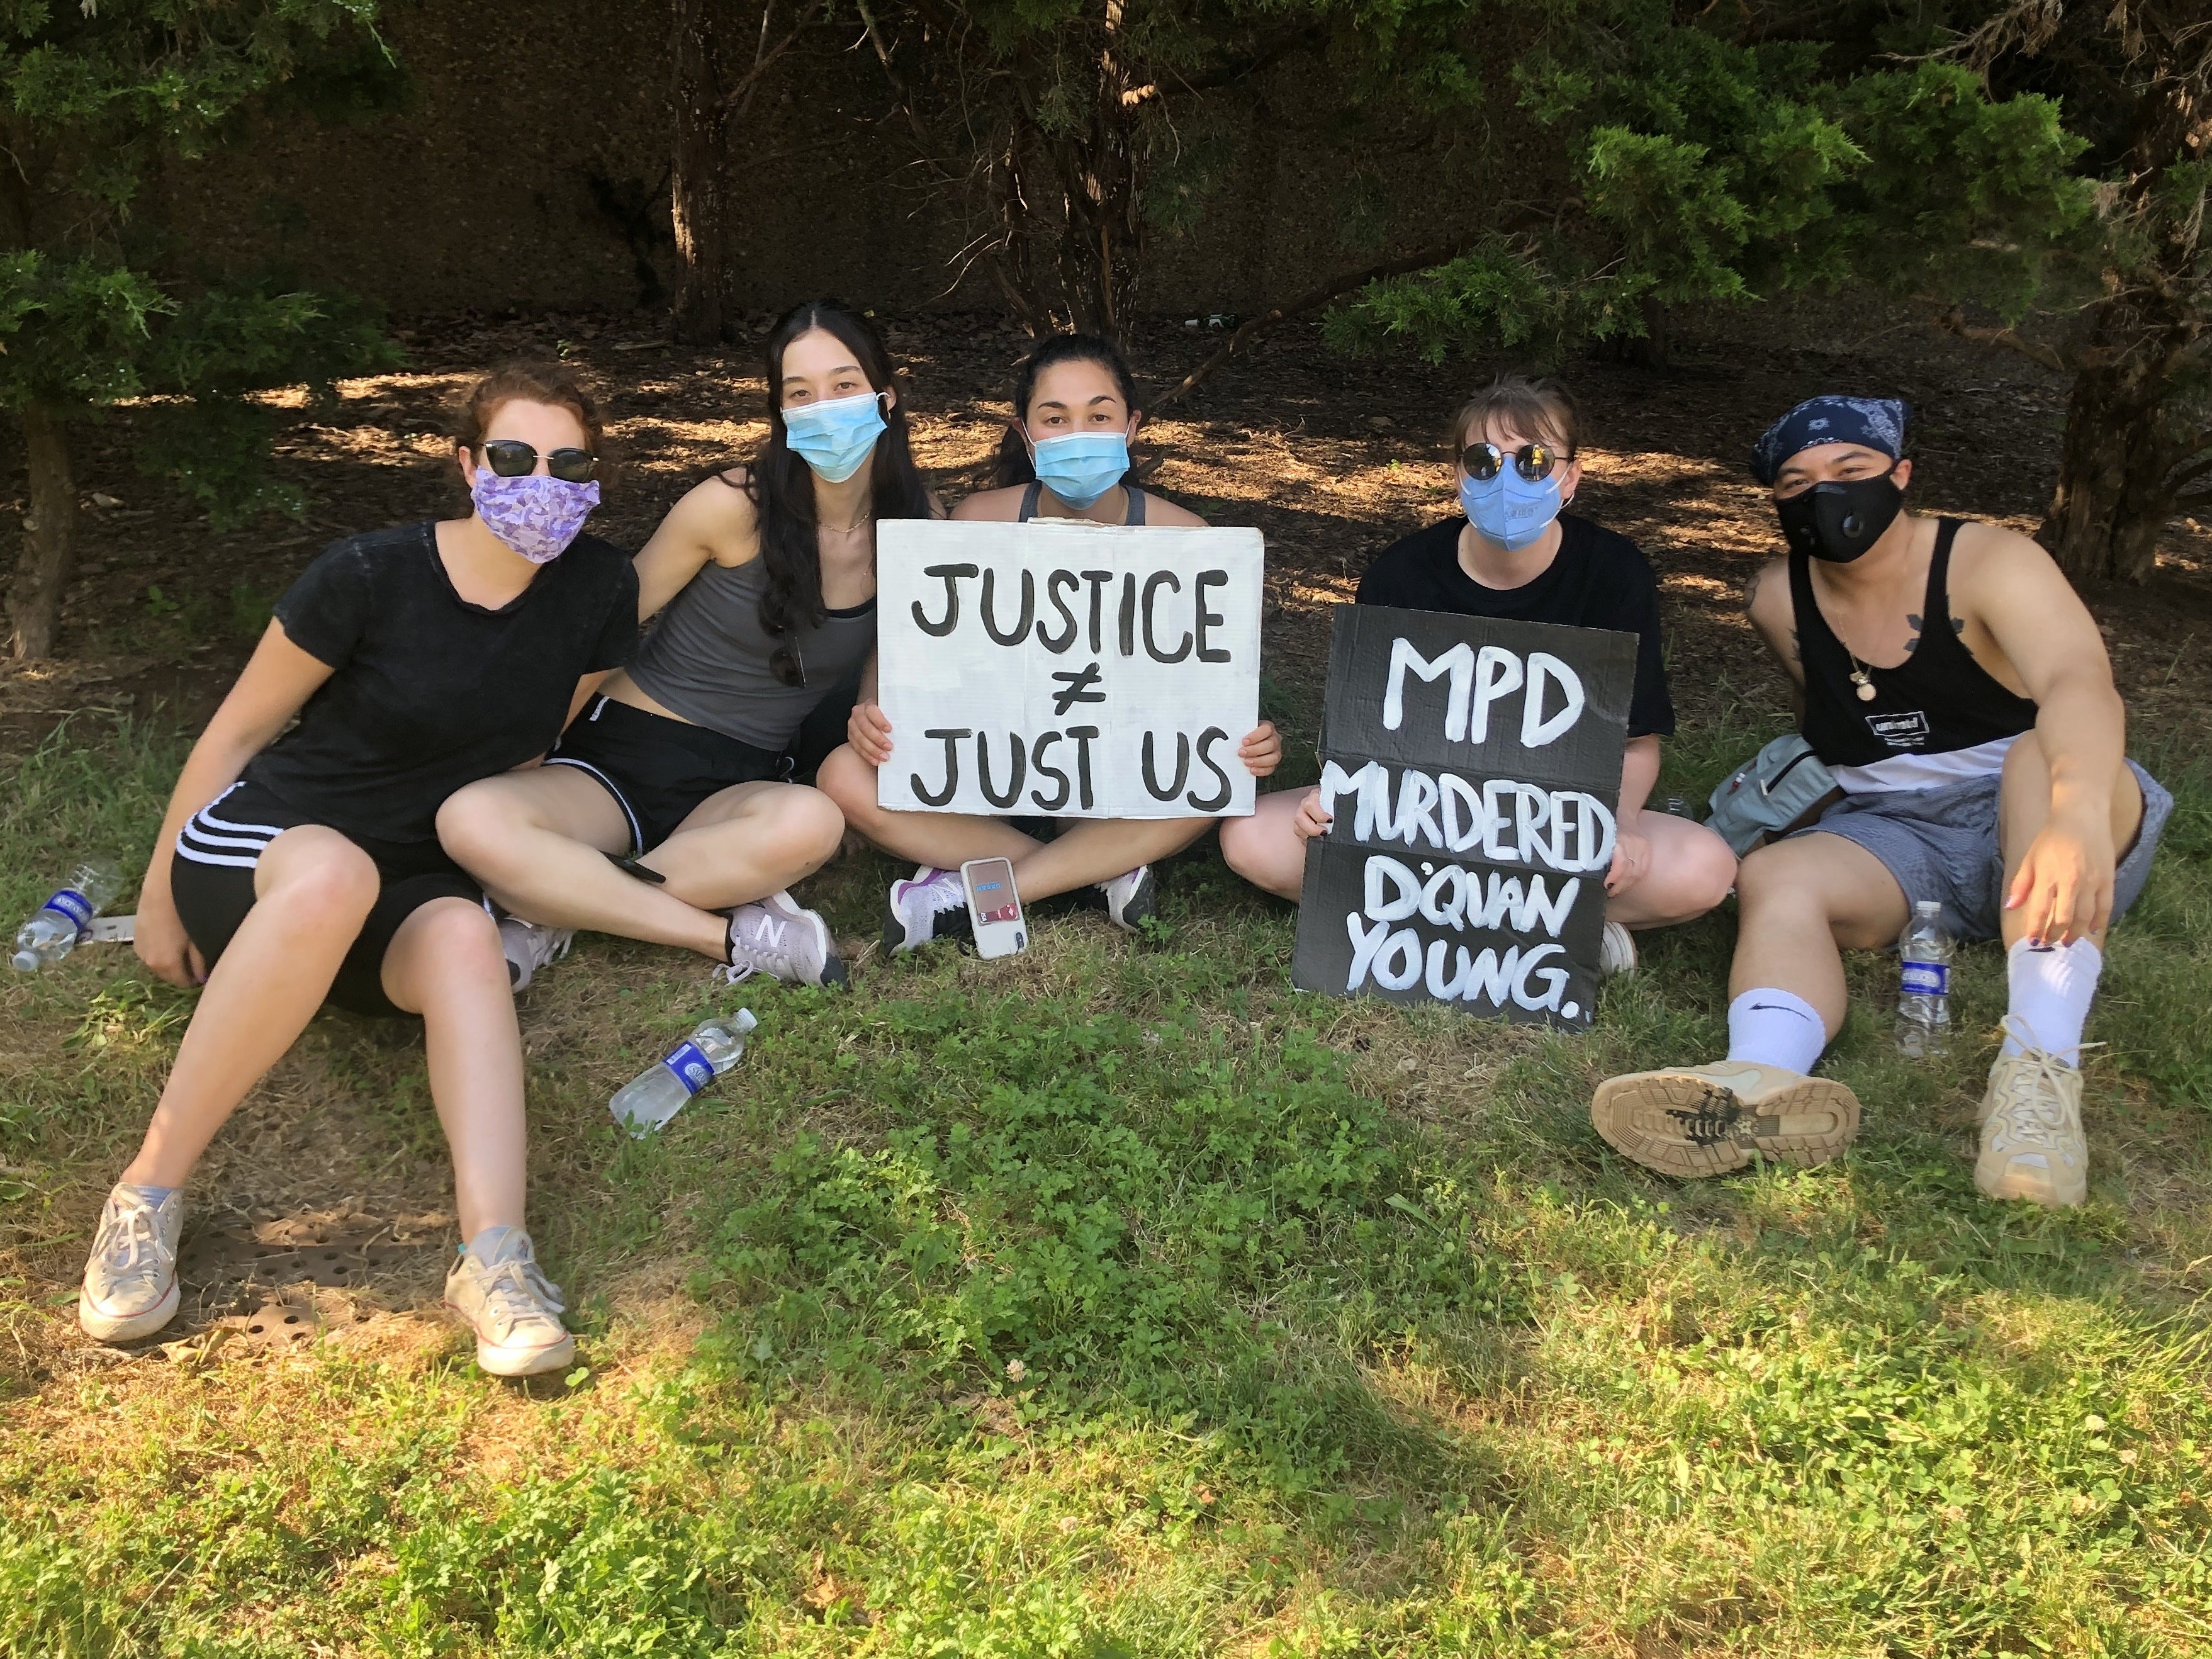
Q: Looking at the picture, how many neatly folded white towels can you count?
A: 0